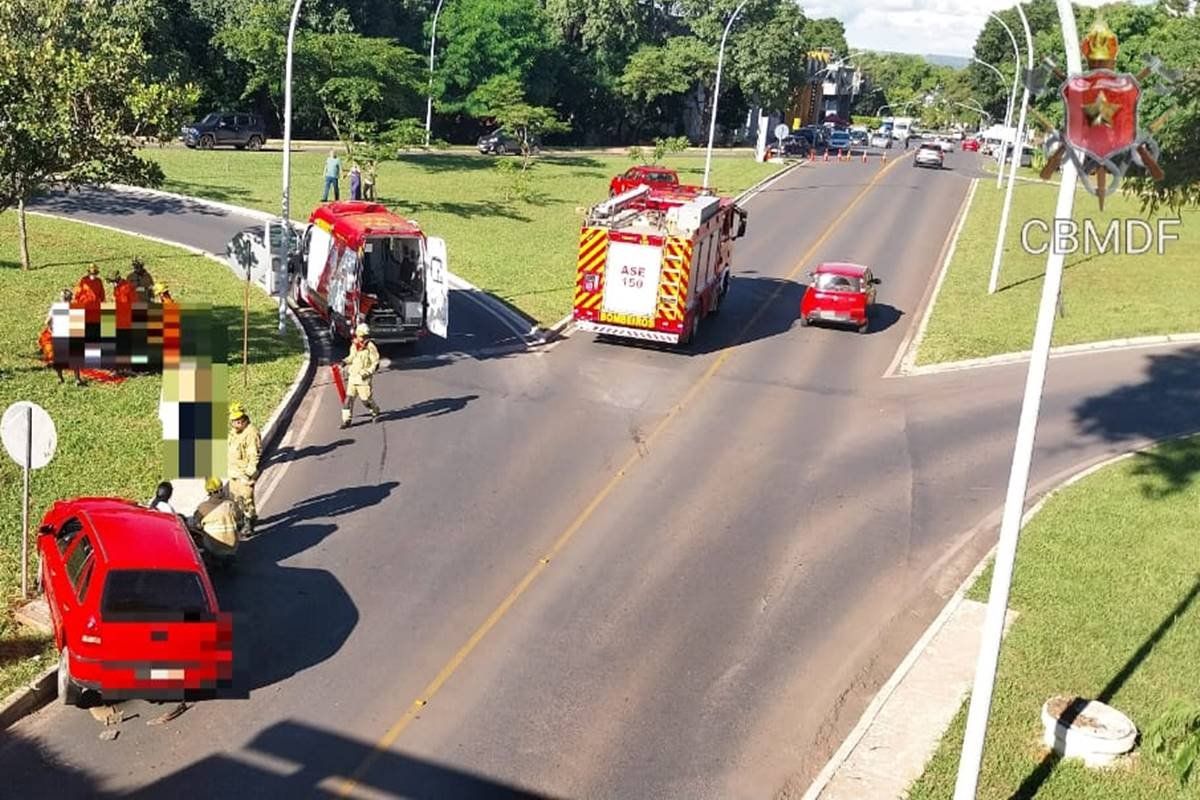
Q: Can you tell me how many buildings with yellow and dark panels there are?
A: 1